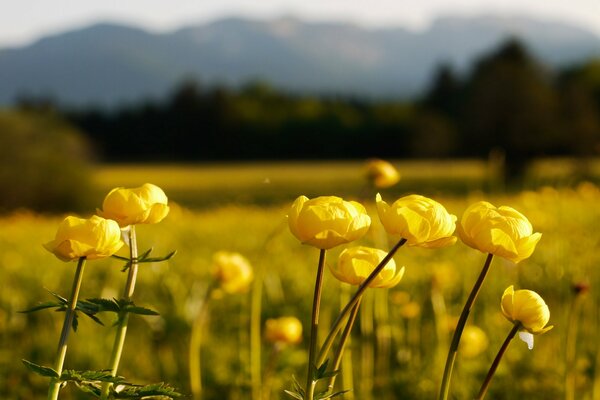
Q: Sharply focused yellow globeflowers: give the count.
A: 7